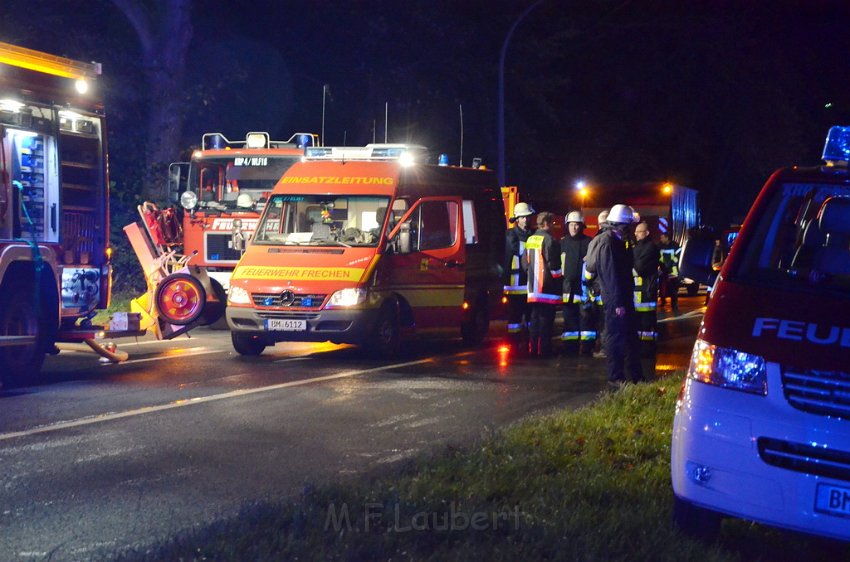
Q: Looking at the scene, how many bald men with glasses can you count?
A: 1